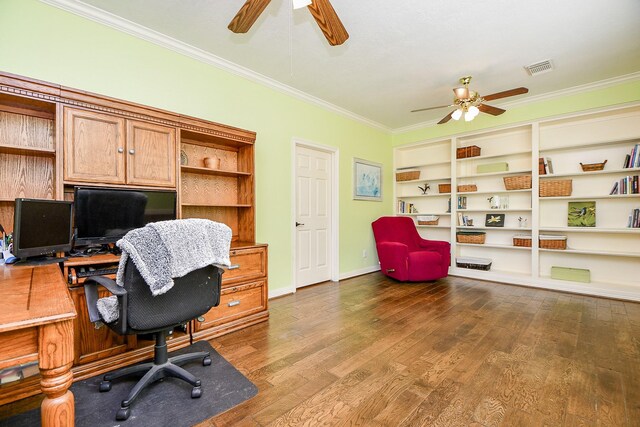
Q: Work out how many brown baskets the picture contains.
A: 11